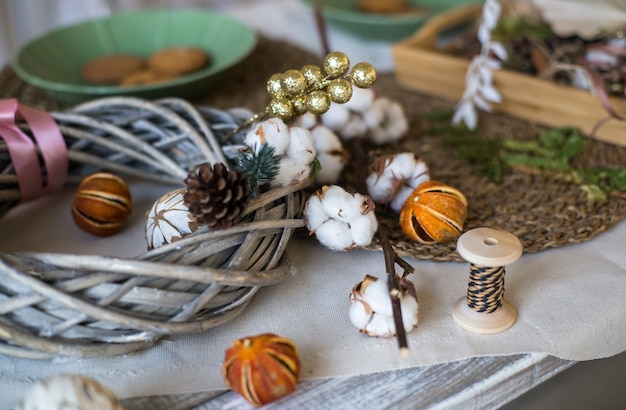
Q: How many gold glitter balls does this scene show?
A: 9